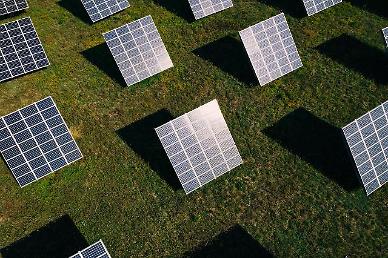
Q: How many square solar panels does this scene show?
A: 12